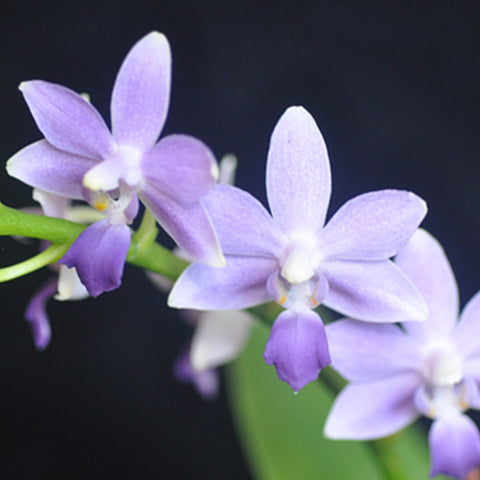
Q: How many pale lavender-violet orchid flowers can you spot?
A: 3